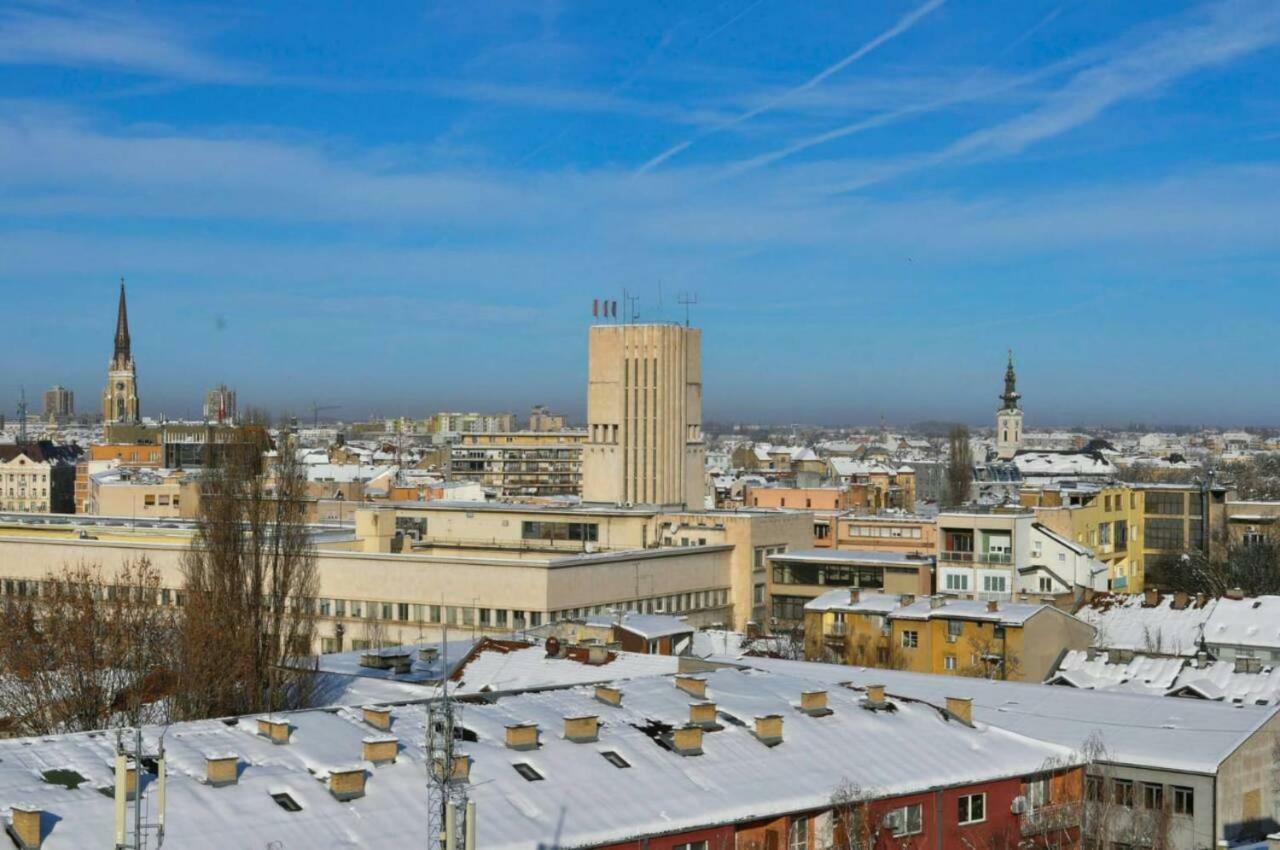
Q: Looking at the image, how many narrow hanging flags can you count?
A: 3